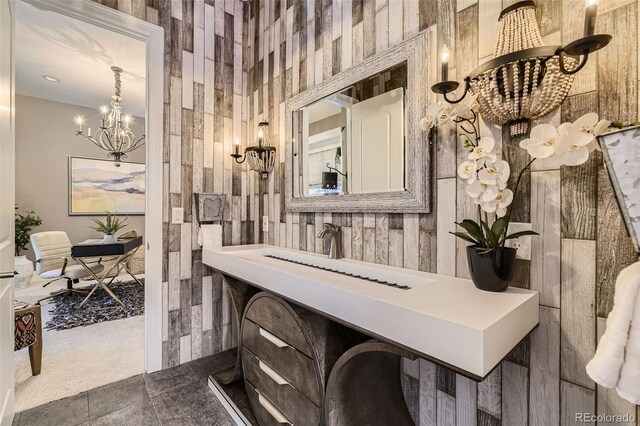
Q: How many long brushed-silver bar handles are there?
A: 3